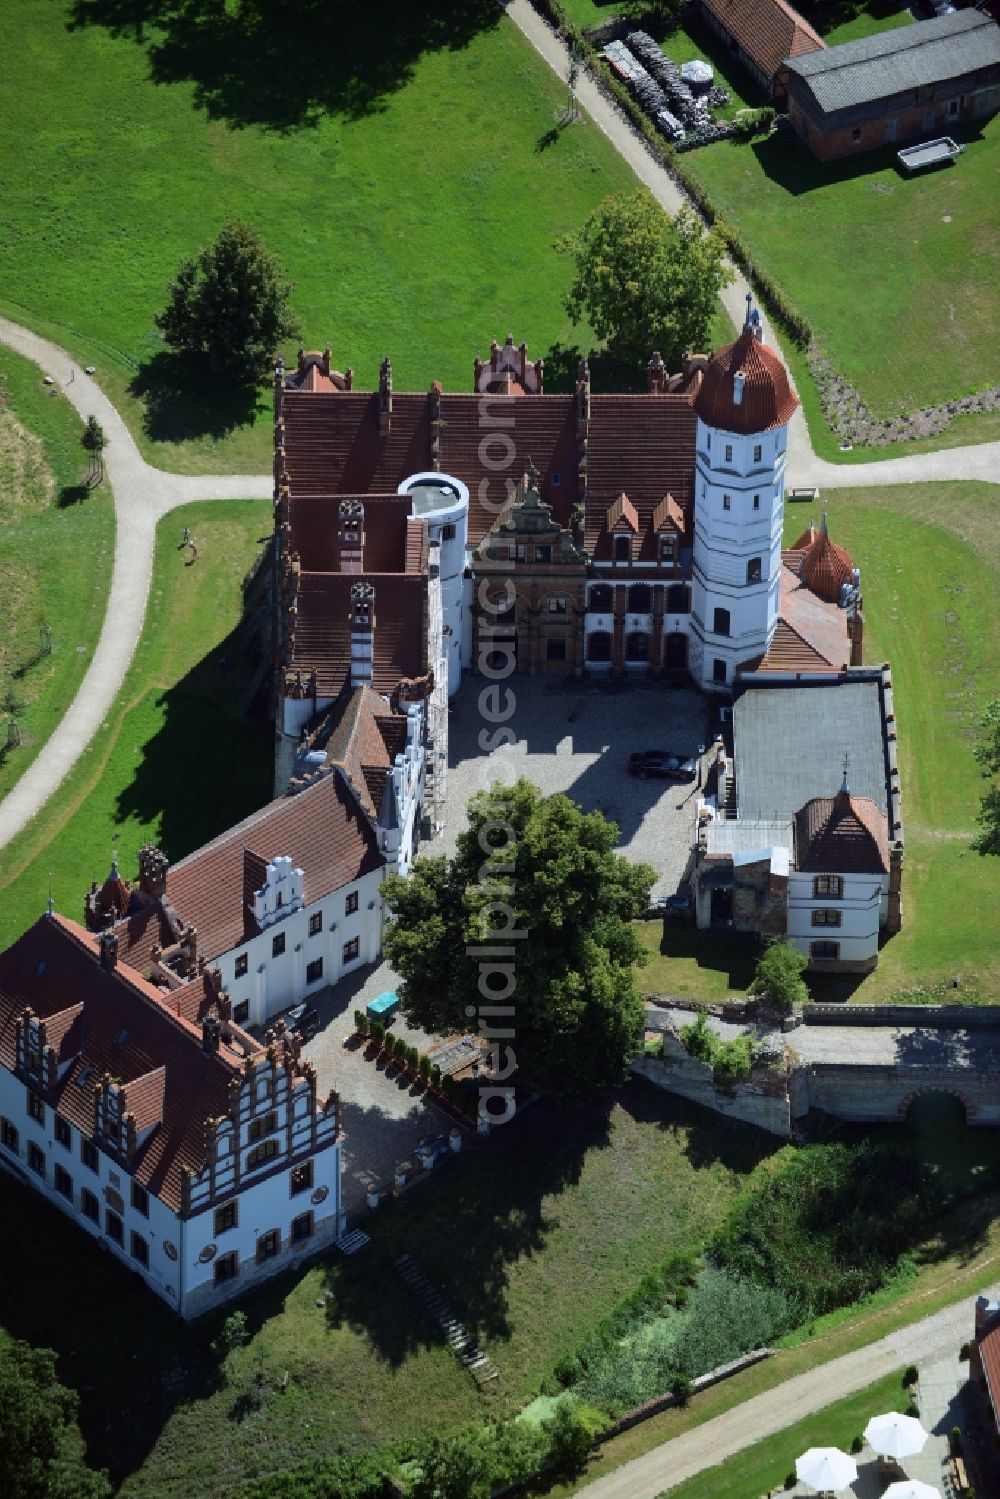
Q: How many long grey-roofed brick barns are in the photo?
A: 1